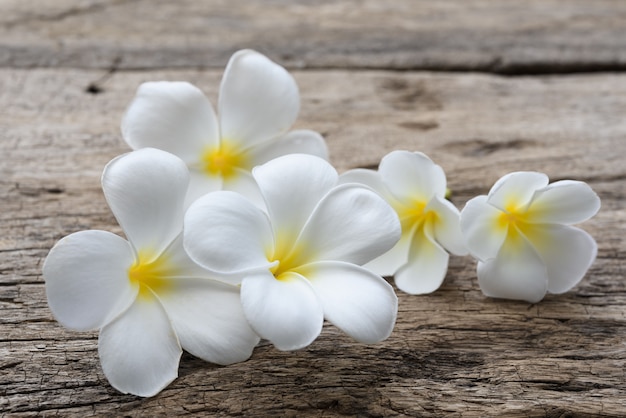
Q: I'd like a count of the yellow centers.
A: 5